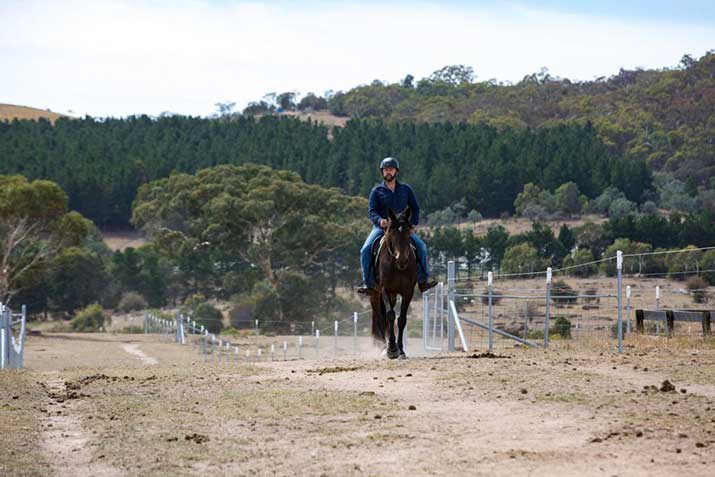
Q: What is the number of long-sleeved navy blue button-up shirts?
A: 1